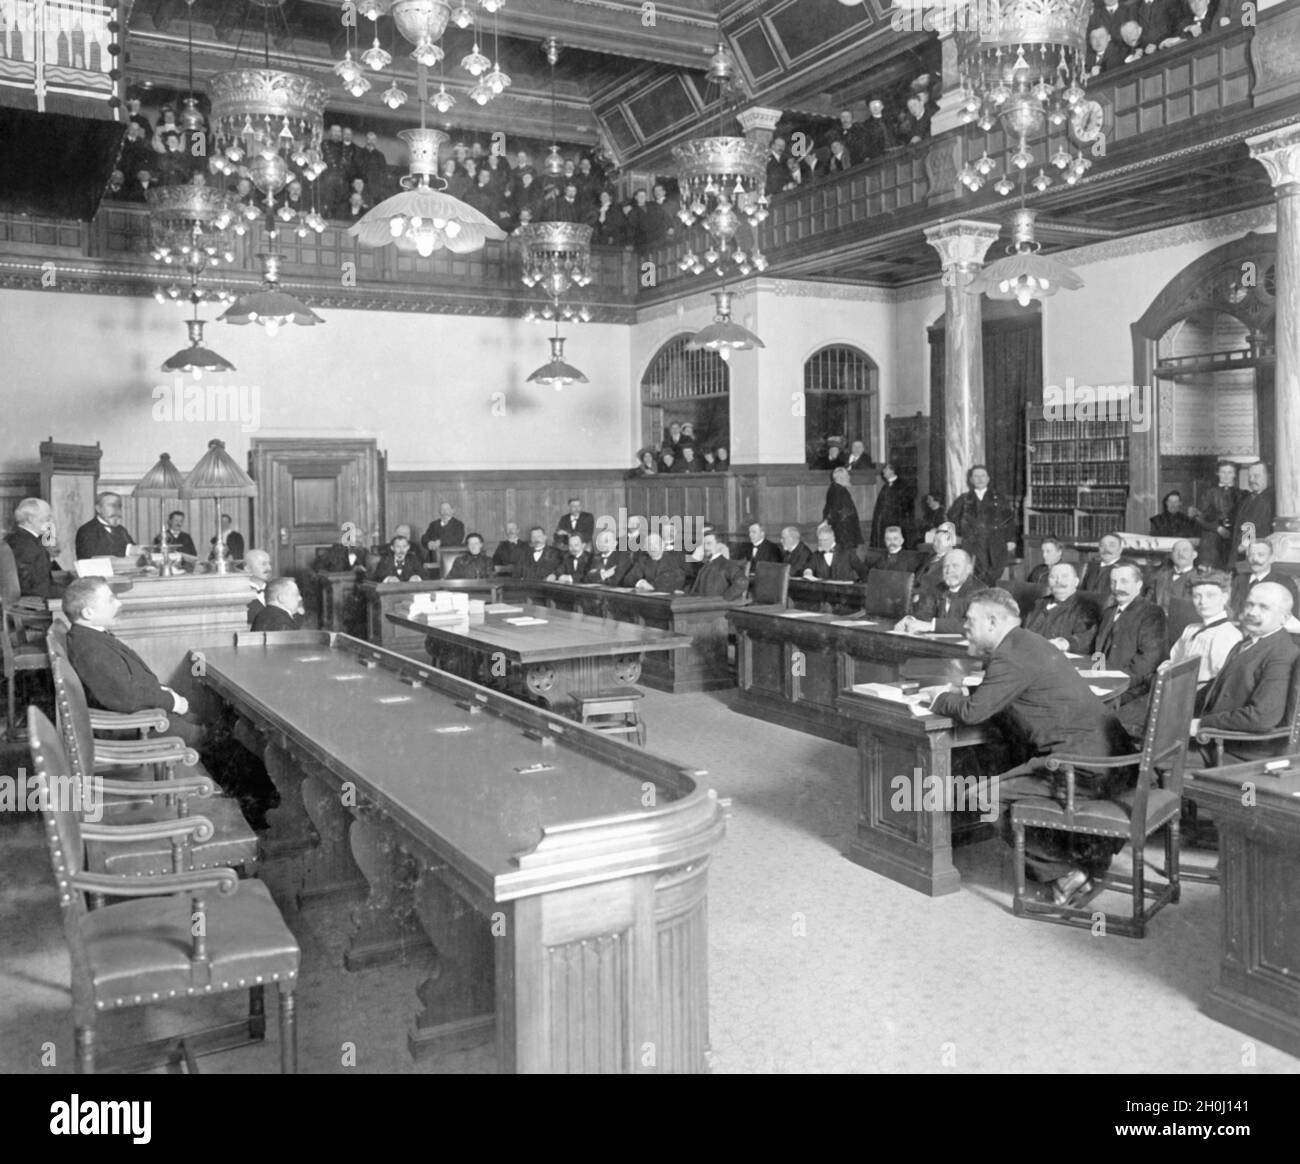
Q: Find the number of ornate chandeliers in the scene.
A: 6